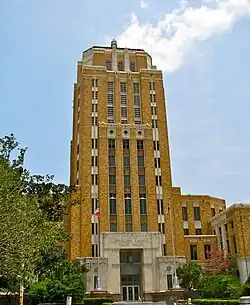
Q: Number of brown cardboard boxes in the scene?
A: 0